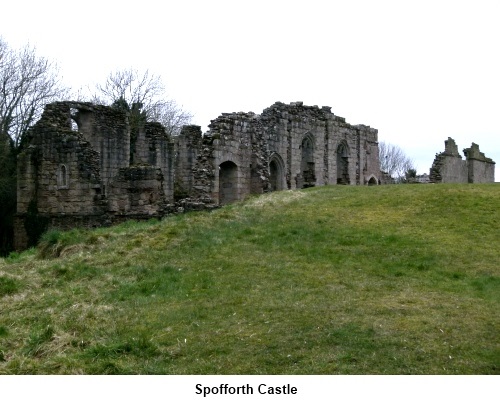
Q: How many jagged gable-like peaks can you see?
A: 2